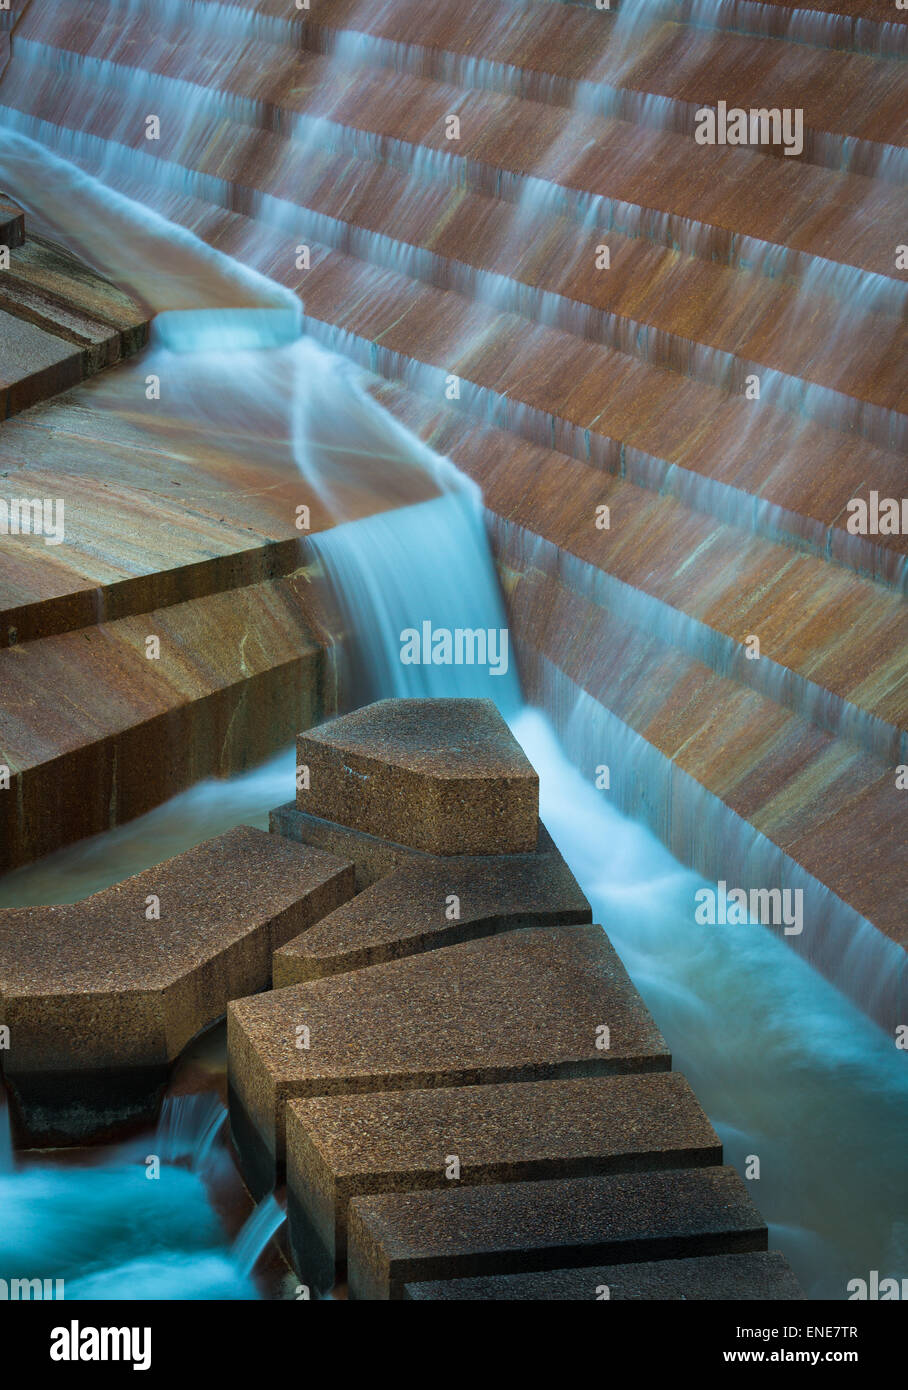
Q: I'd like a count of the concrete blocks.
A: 7